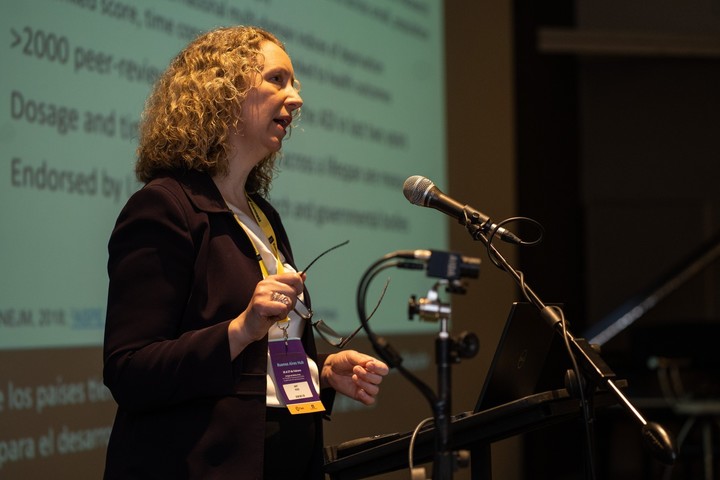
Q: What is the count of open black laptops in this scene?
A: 1